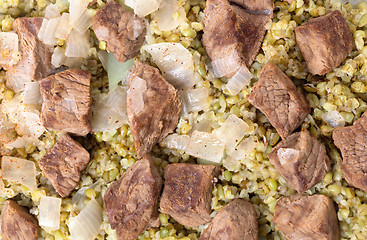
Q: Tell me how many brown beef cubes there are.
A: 15